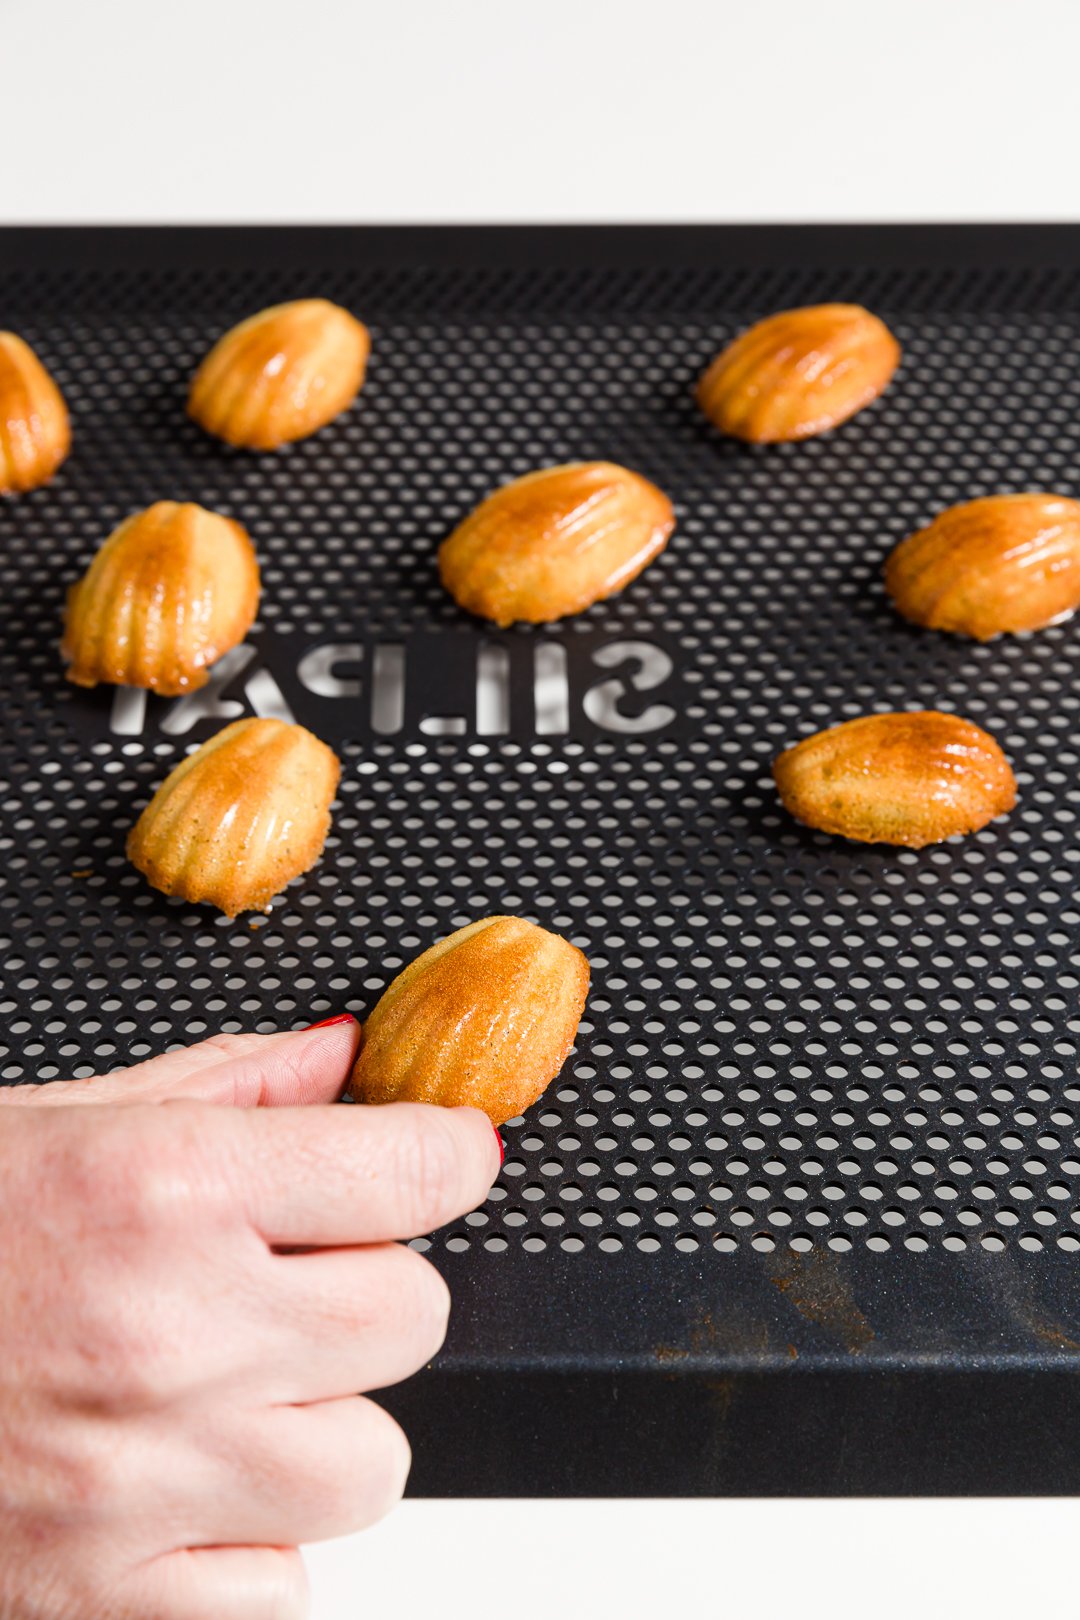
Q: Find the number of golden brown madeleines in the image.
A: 9